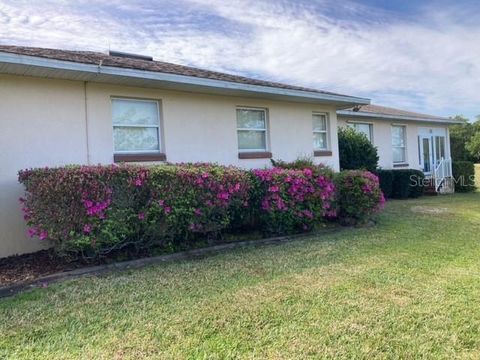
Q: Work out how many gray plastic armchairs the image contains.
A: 0